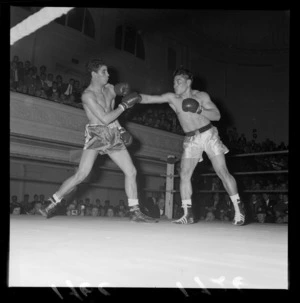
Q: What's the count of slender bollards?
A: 1